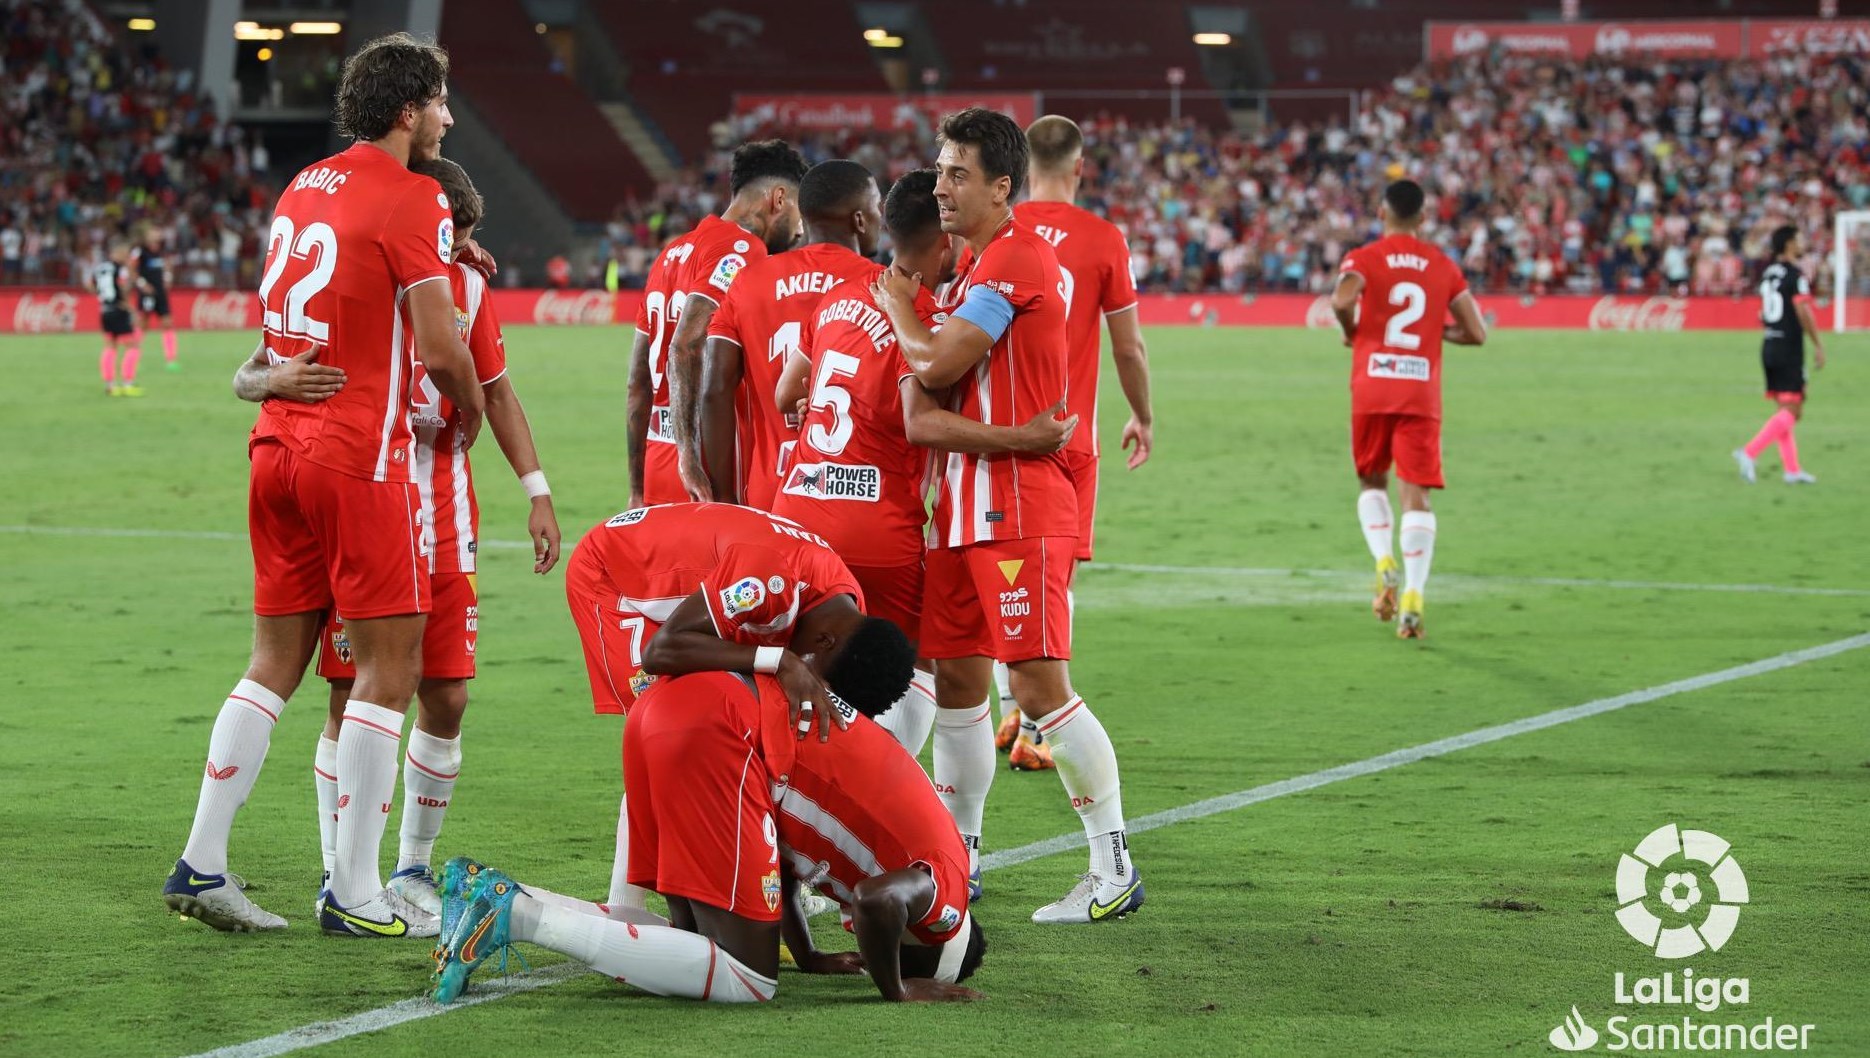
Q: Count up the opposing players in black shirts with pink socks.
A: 3